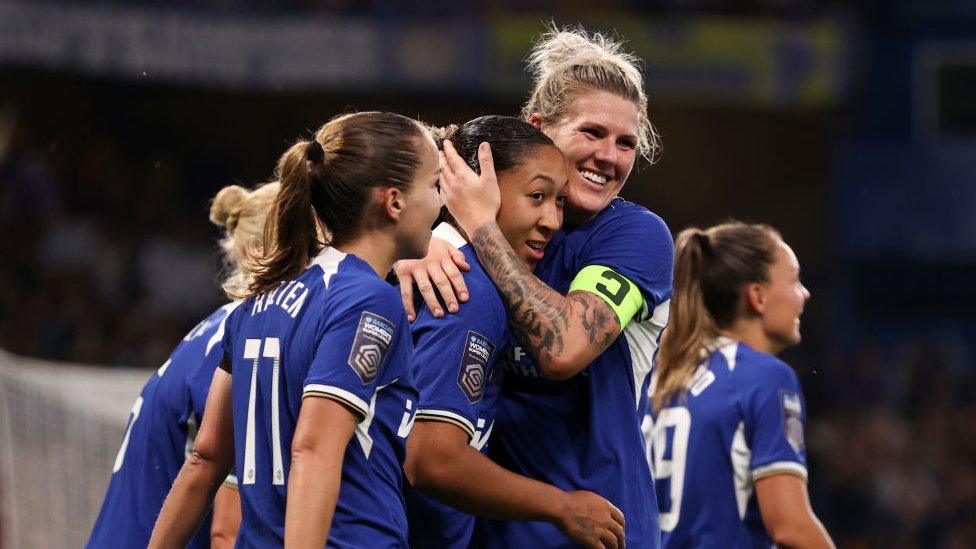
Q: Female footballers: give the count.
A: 5